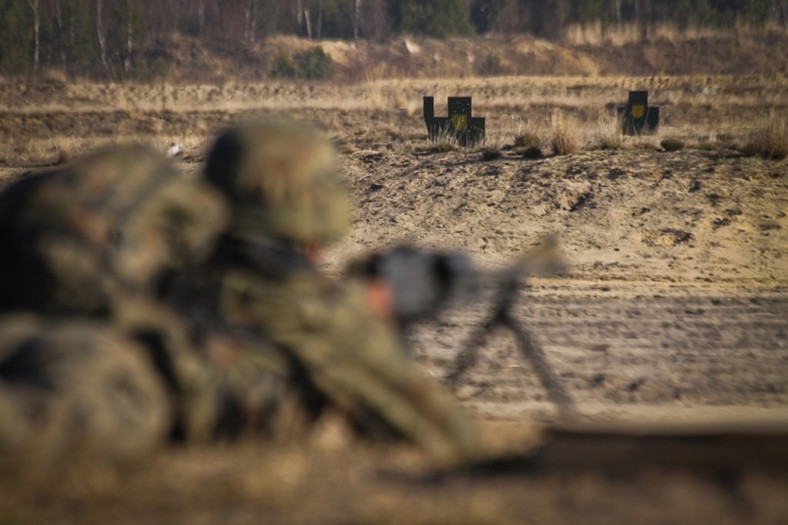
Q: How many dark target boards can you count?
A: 2